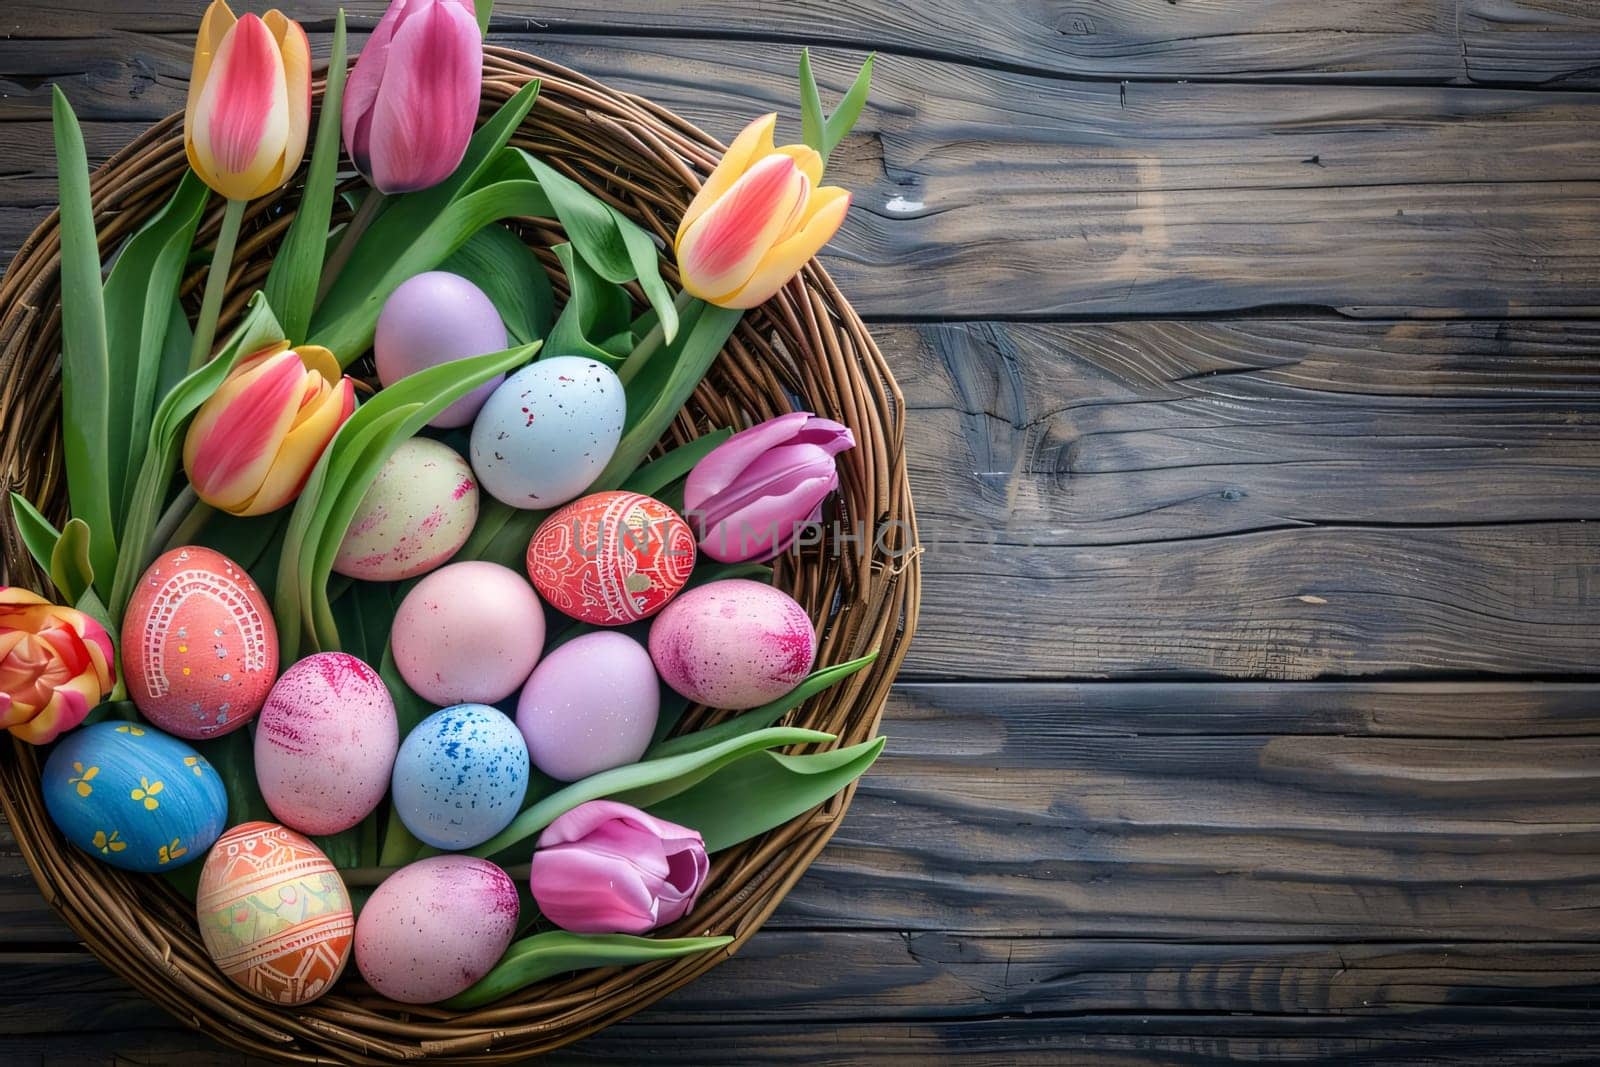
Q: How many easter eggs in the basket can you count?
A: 13